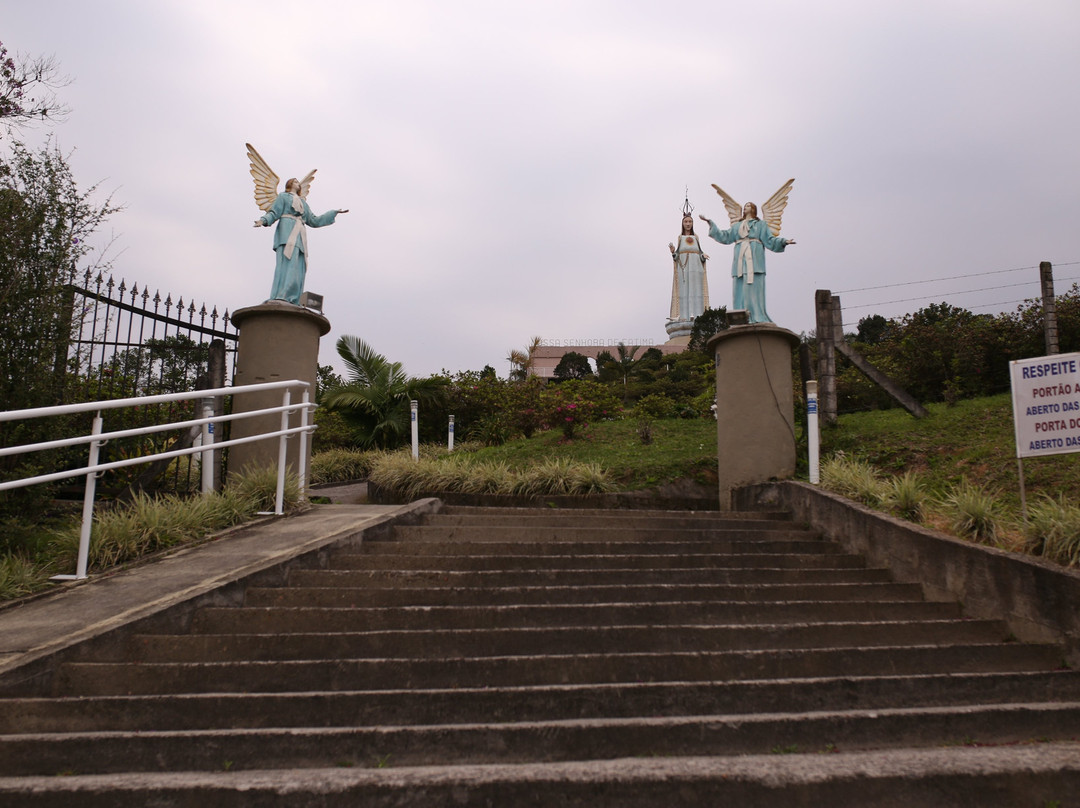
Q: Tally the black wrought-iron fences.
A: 1